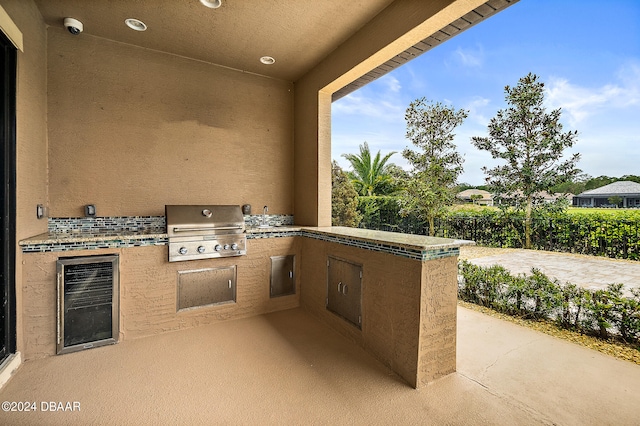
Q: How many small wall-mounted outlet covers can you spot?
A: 3